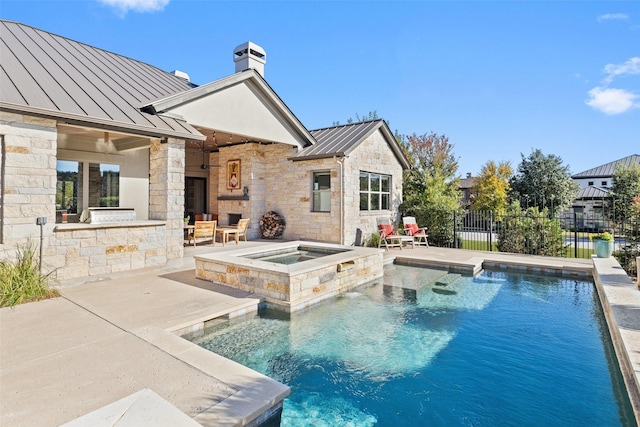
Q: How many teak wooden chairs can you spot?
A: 2